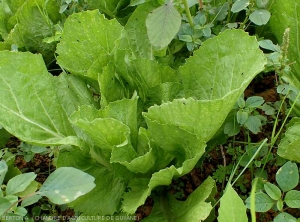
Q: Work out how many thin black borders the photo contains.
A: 0